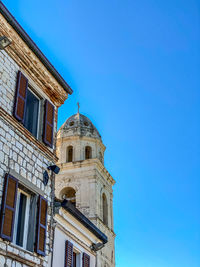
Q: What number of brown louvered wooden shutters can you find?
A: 6